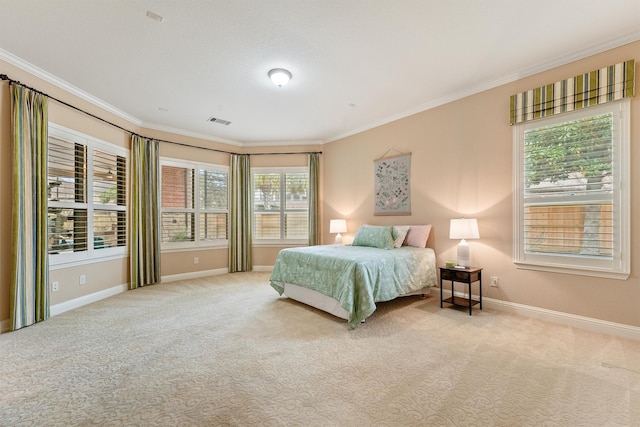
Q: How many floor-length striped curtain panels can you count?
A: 4